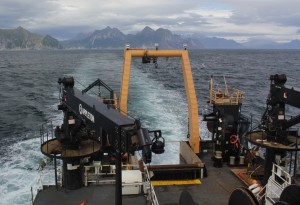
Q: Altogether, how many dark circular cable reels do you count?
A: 2